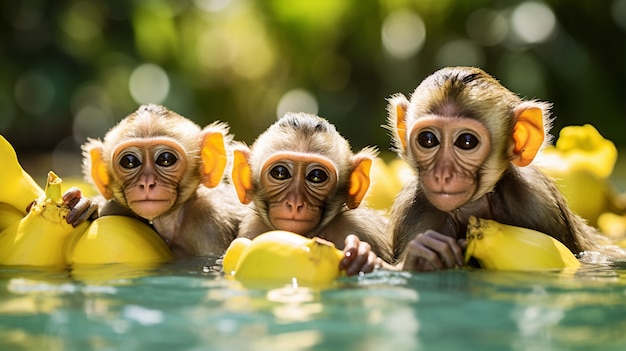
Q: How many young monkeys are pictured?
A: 3